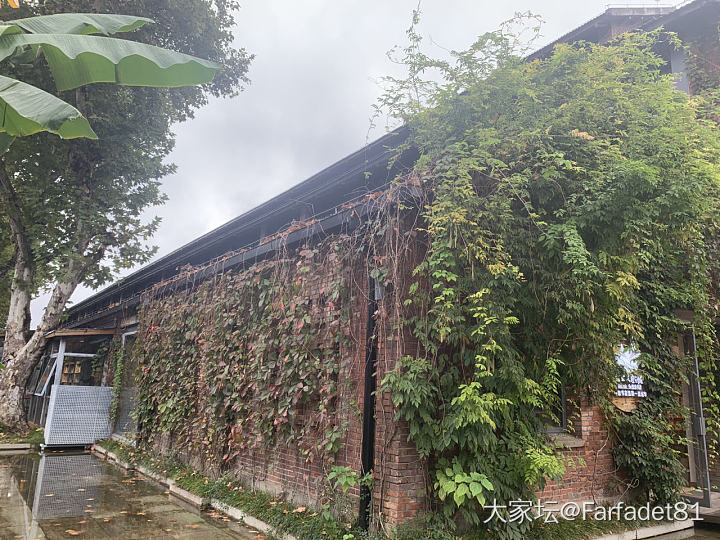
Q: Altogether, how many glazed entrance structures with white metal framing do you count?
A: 1